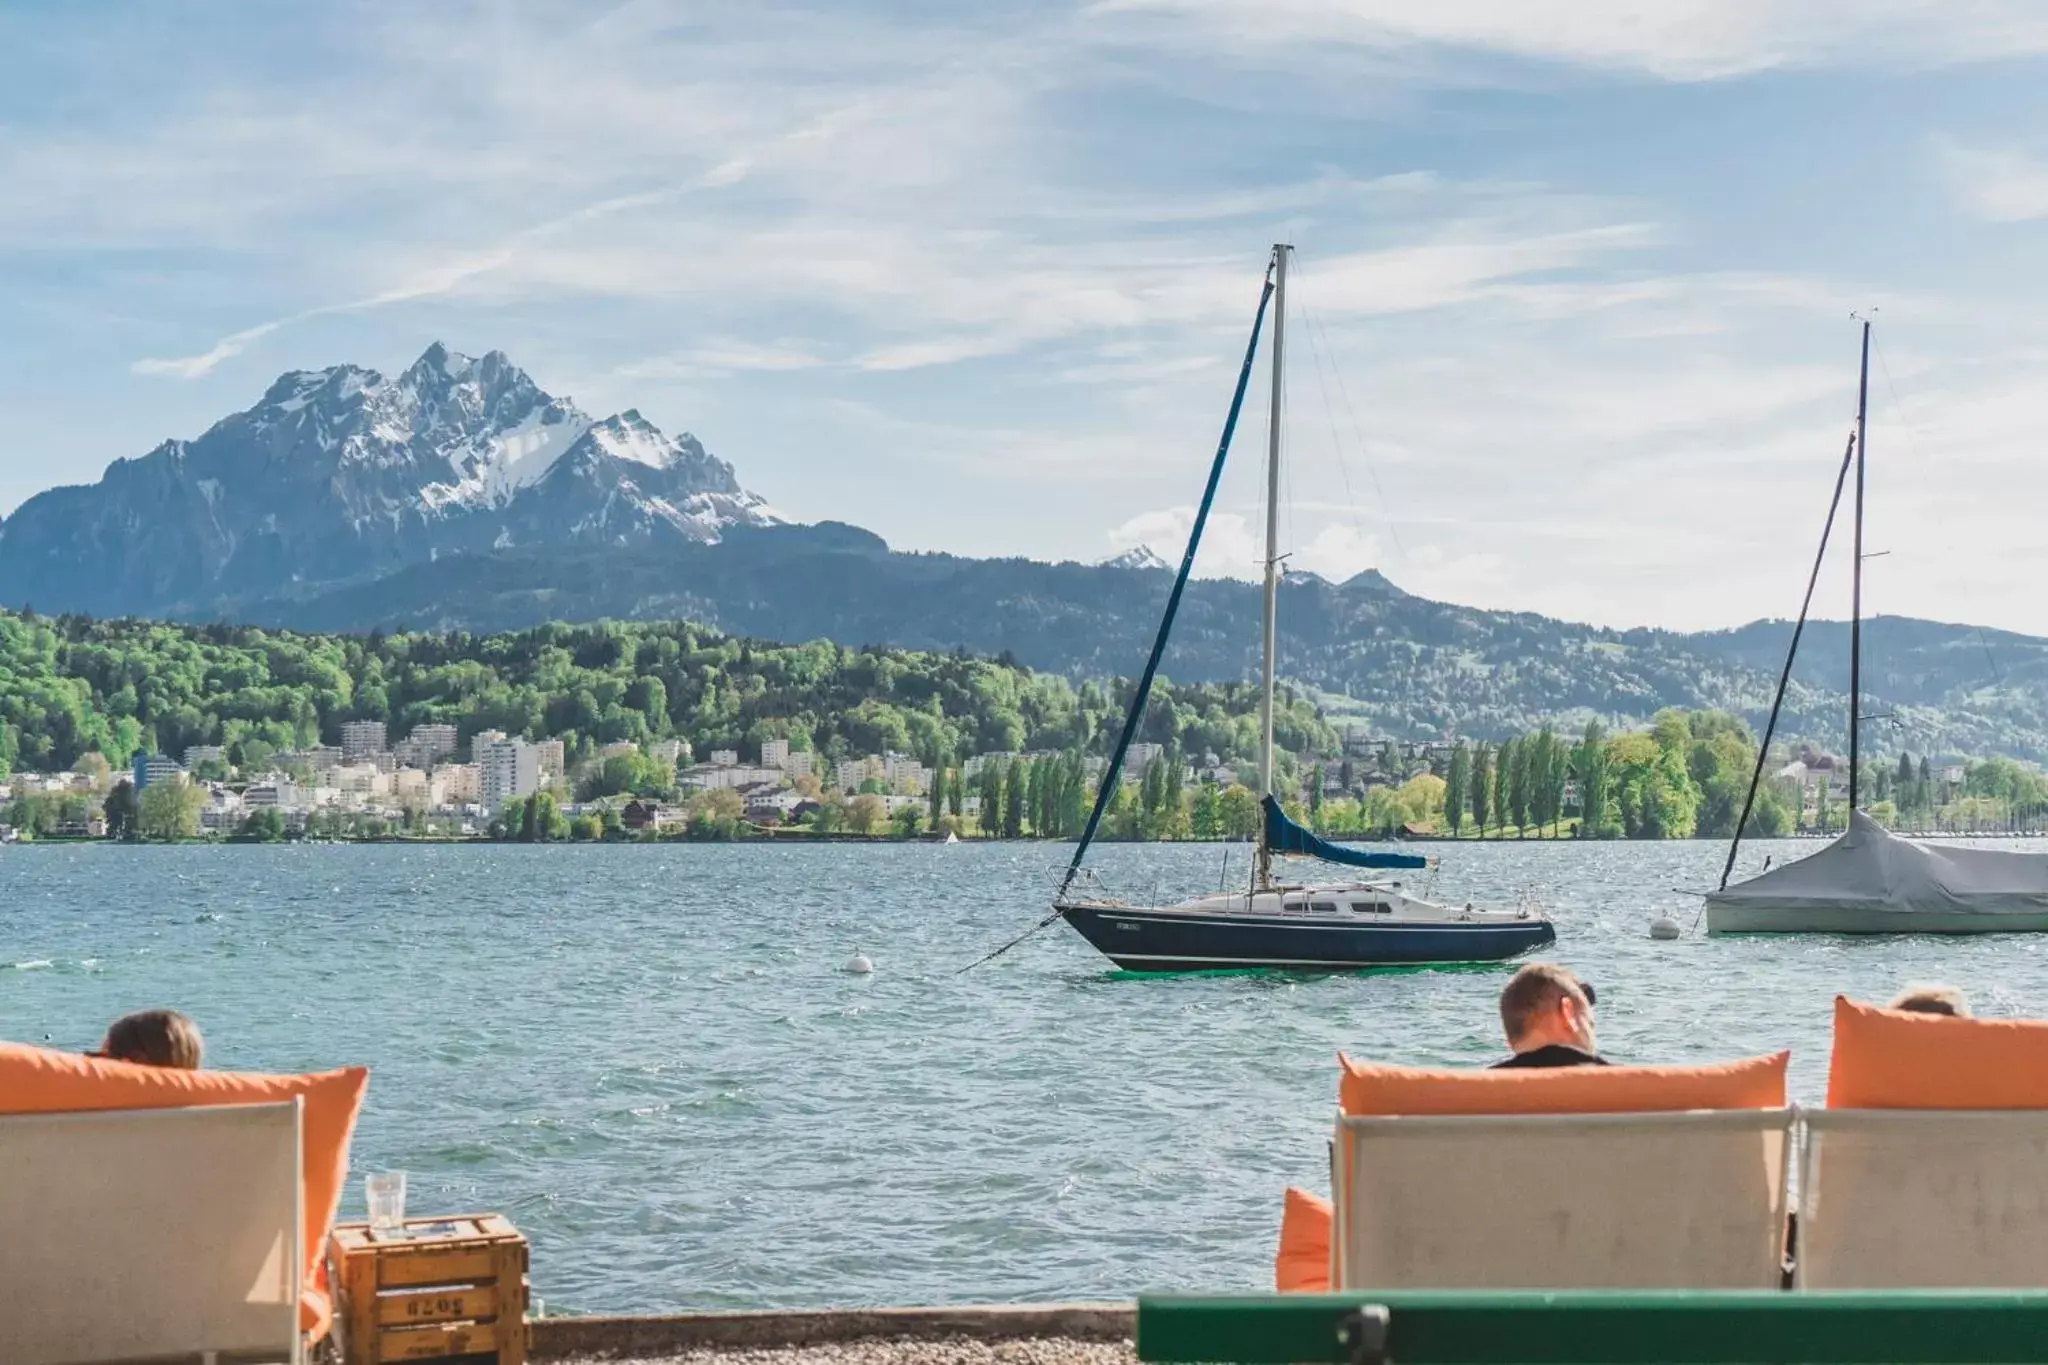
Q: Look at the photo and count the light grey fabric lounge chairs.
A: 3